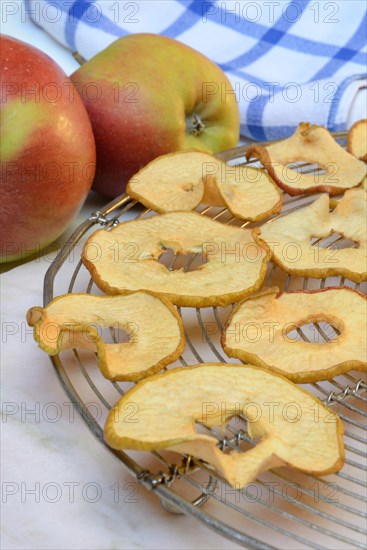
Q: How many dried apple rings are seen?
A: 8